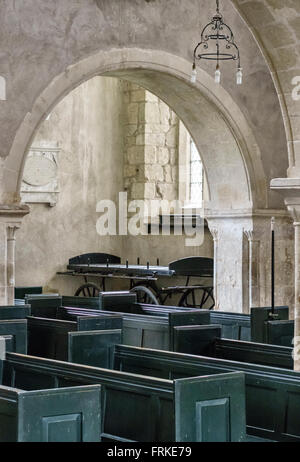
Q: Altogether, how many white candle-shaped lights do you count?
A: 3